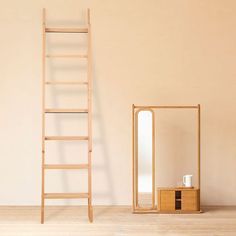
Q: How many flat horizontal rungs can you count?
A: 7